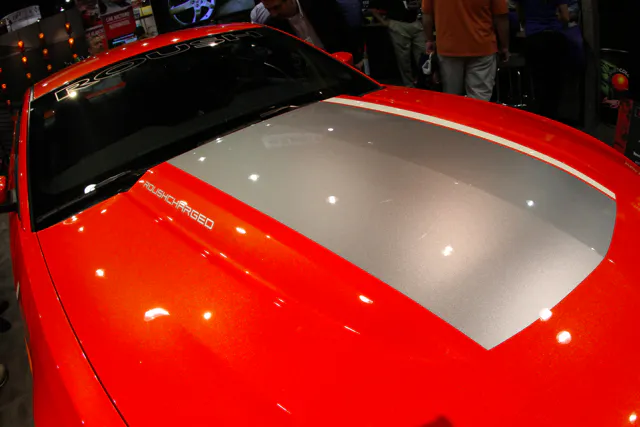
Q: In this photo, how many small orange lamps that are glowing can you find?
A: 12